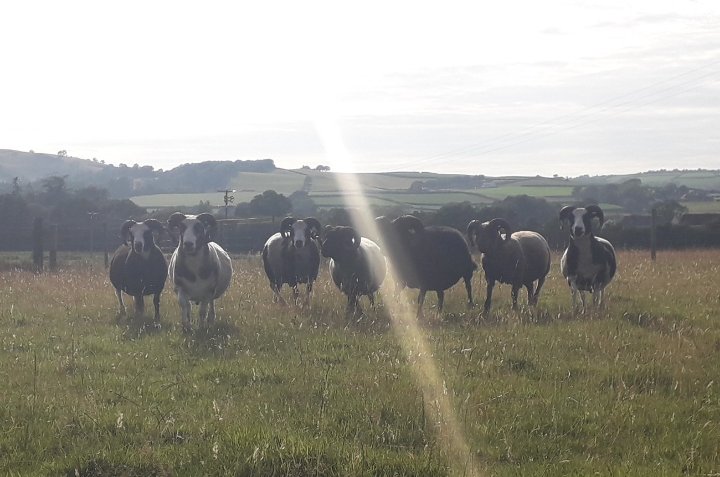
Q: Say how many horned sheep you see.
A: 7